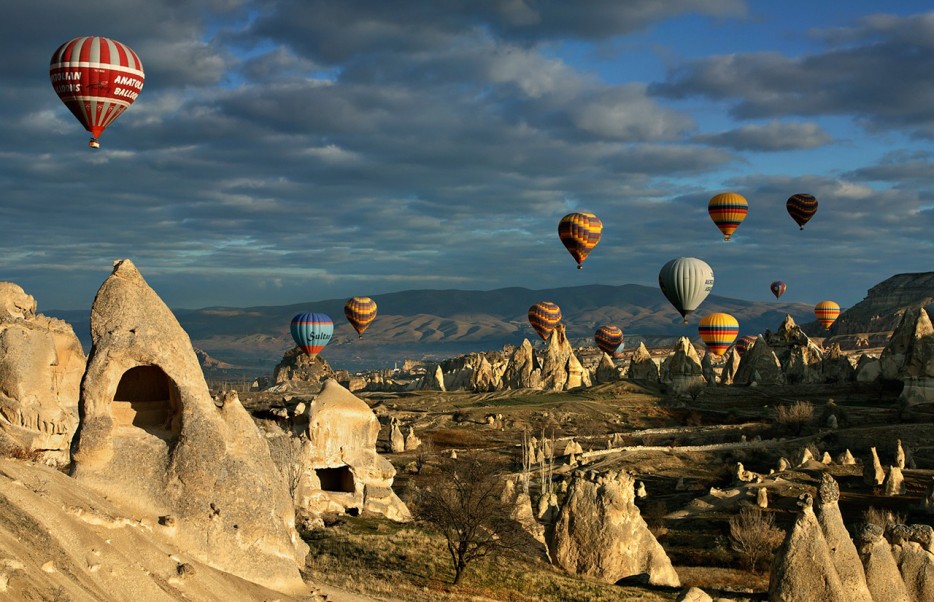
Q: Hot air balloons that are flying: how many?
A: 14